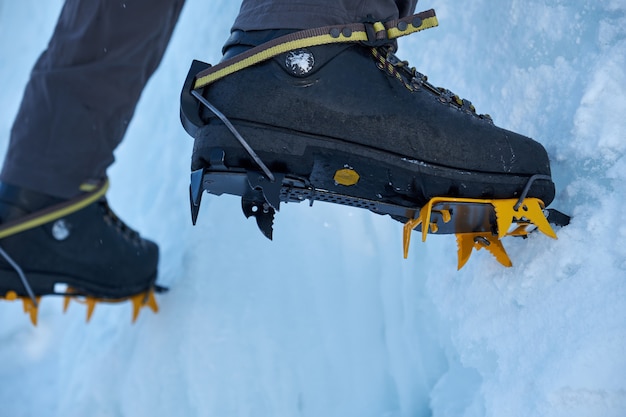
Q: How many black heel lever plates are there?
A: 1